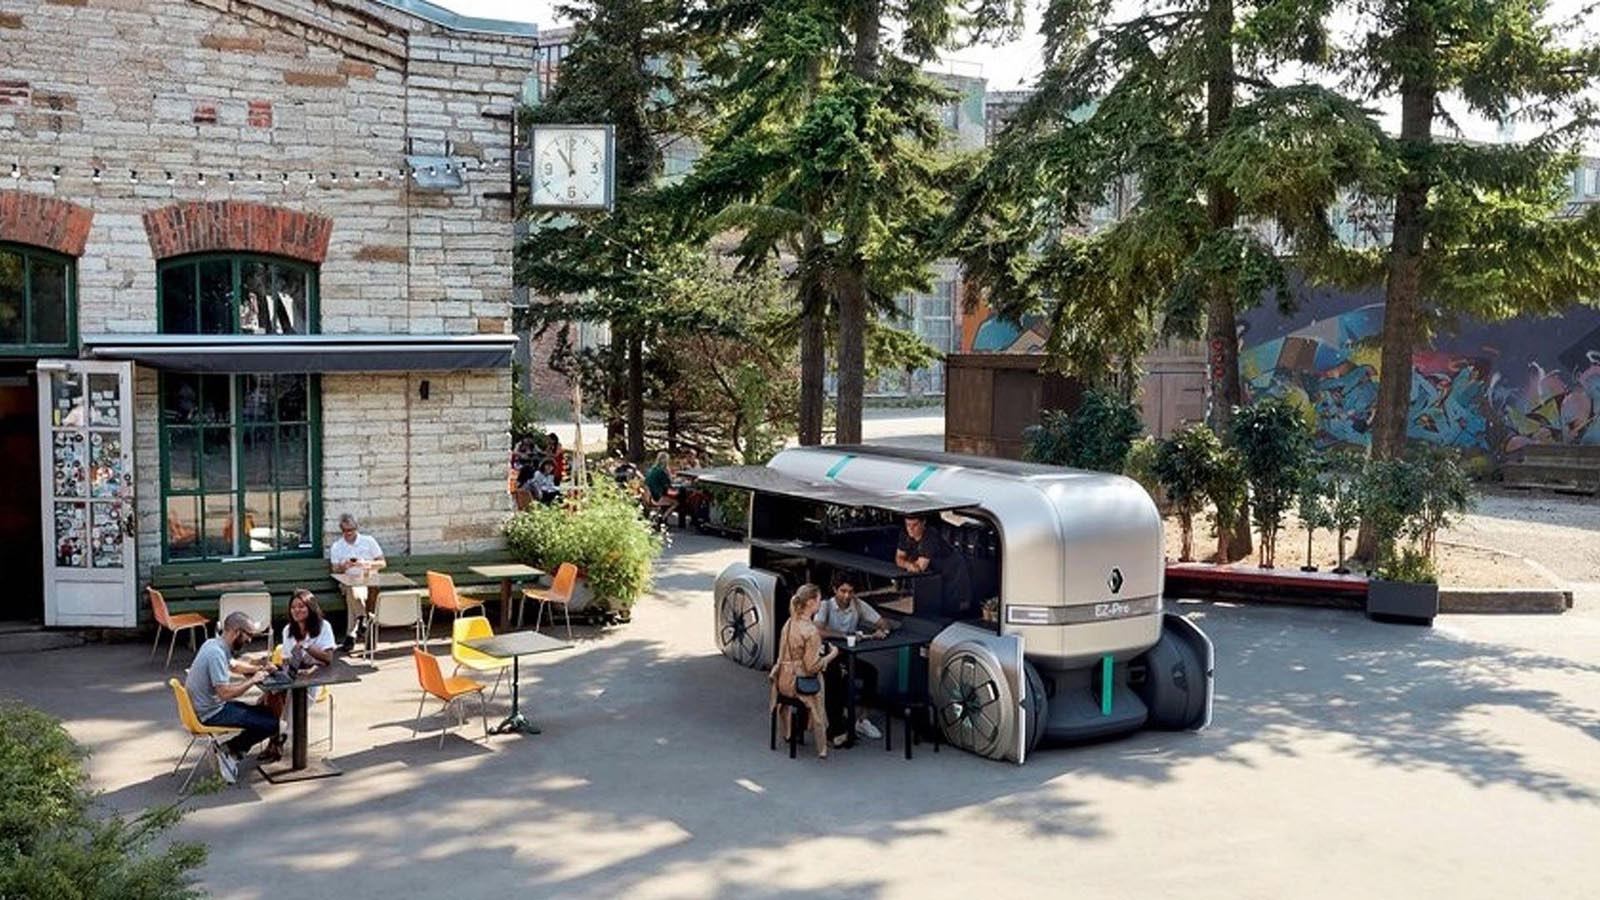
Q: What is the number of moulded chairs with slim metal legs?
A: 9